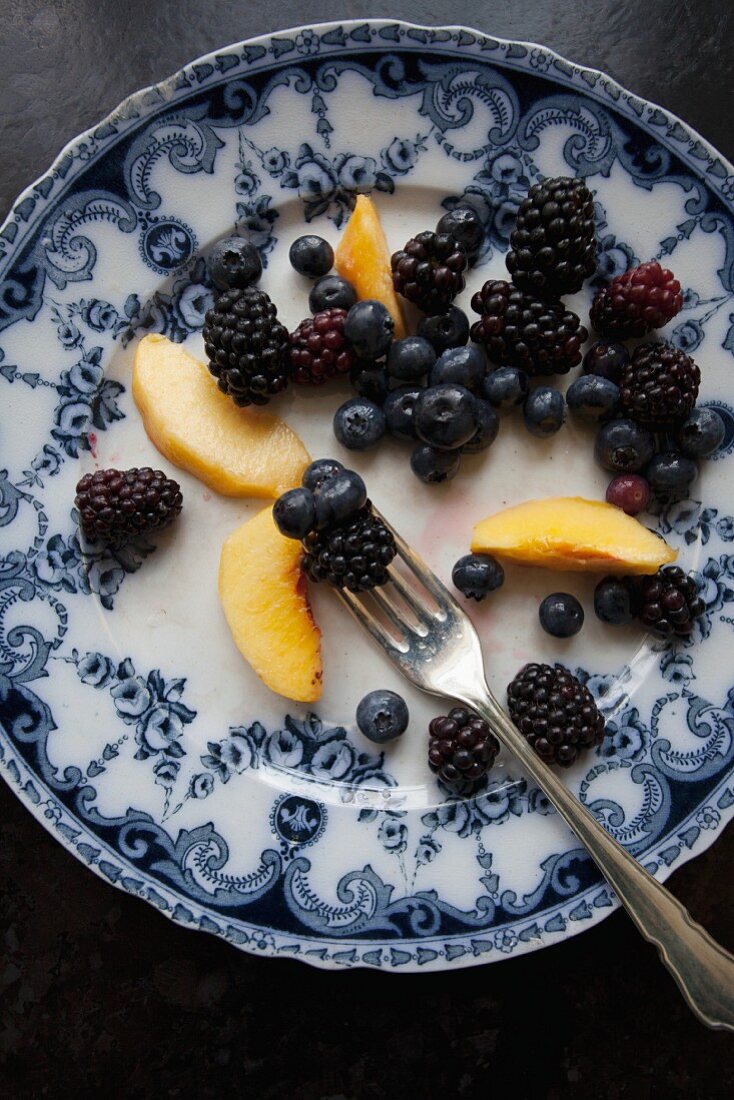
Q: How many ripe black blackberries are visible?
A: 10